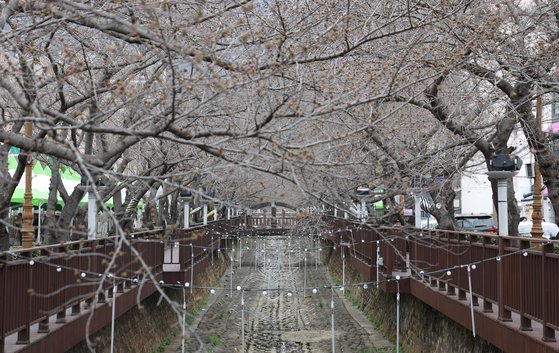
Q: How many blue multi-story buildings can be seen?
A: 0